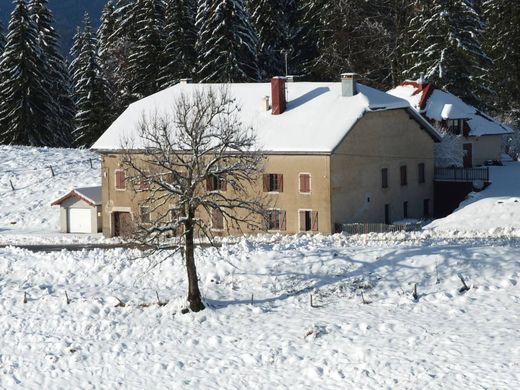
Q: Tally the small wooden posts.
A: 12